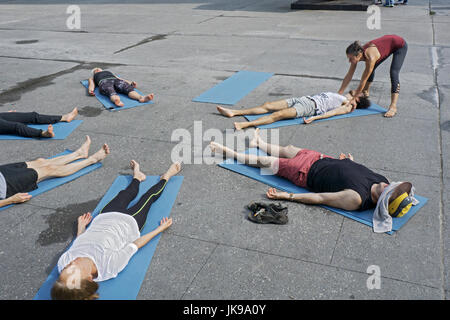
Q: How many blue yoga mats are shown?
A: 7